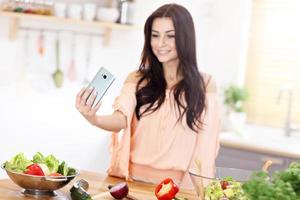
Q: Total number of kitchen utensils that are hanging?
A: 5